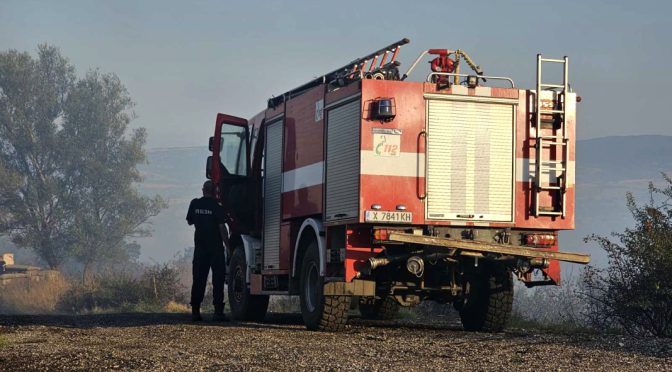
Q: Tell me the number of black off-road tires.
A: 4